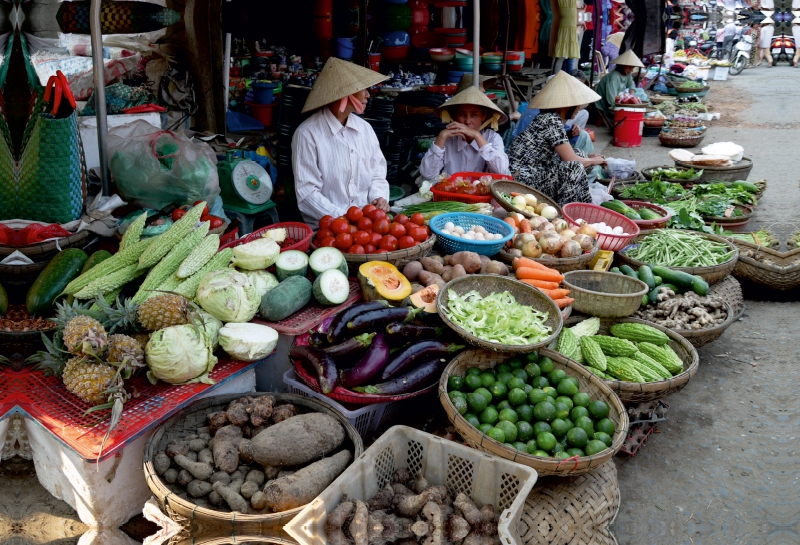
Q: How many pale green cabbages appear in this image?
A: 6